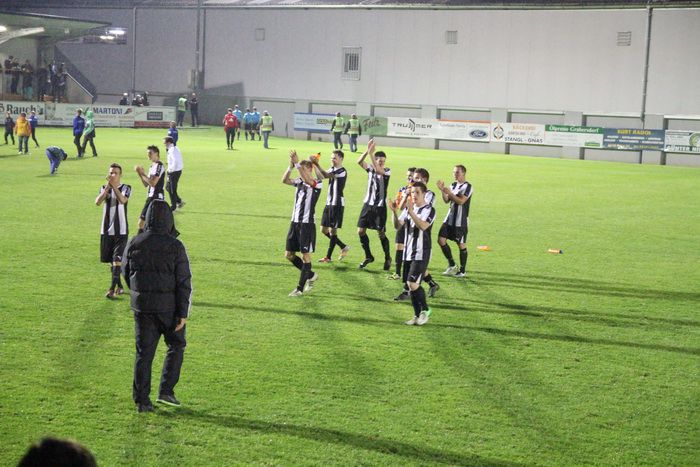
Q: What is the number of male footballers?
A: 9